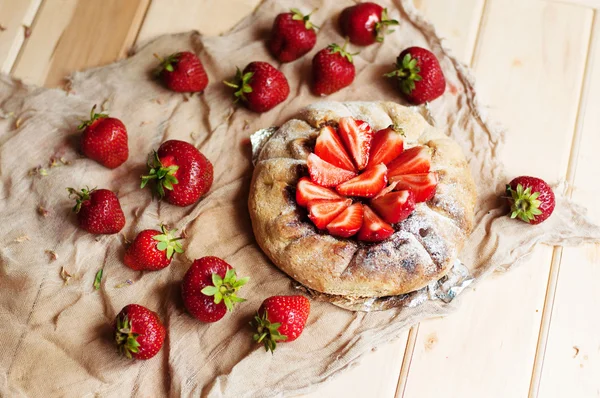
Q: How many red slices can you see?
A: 12